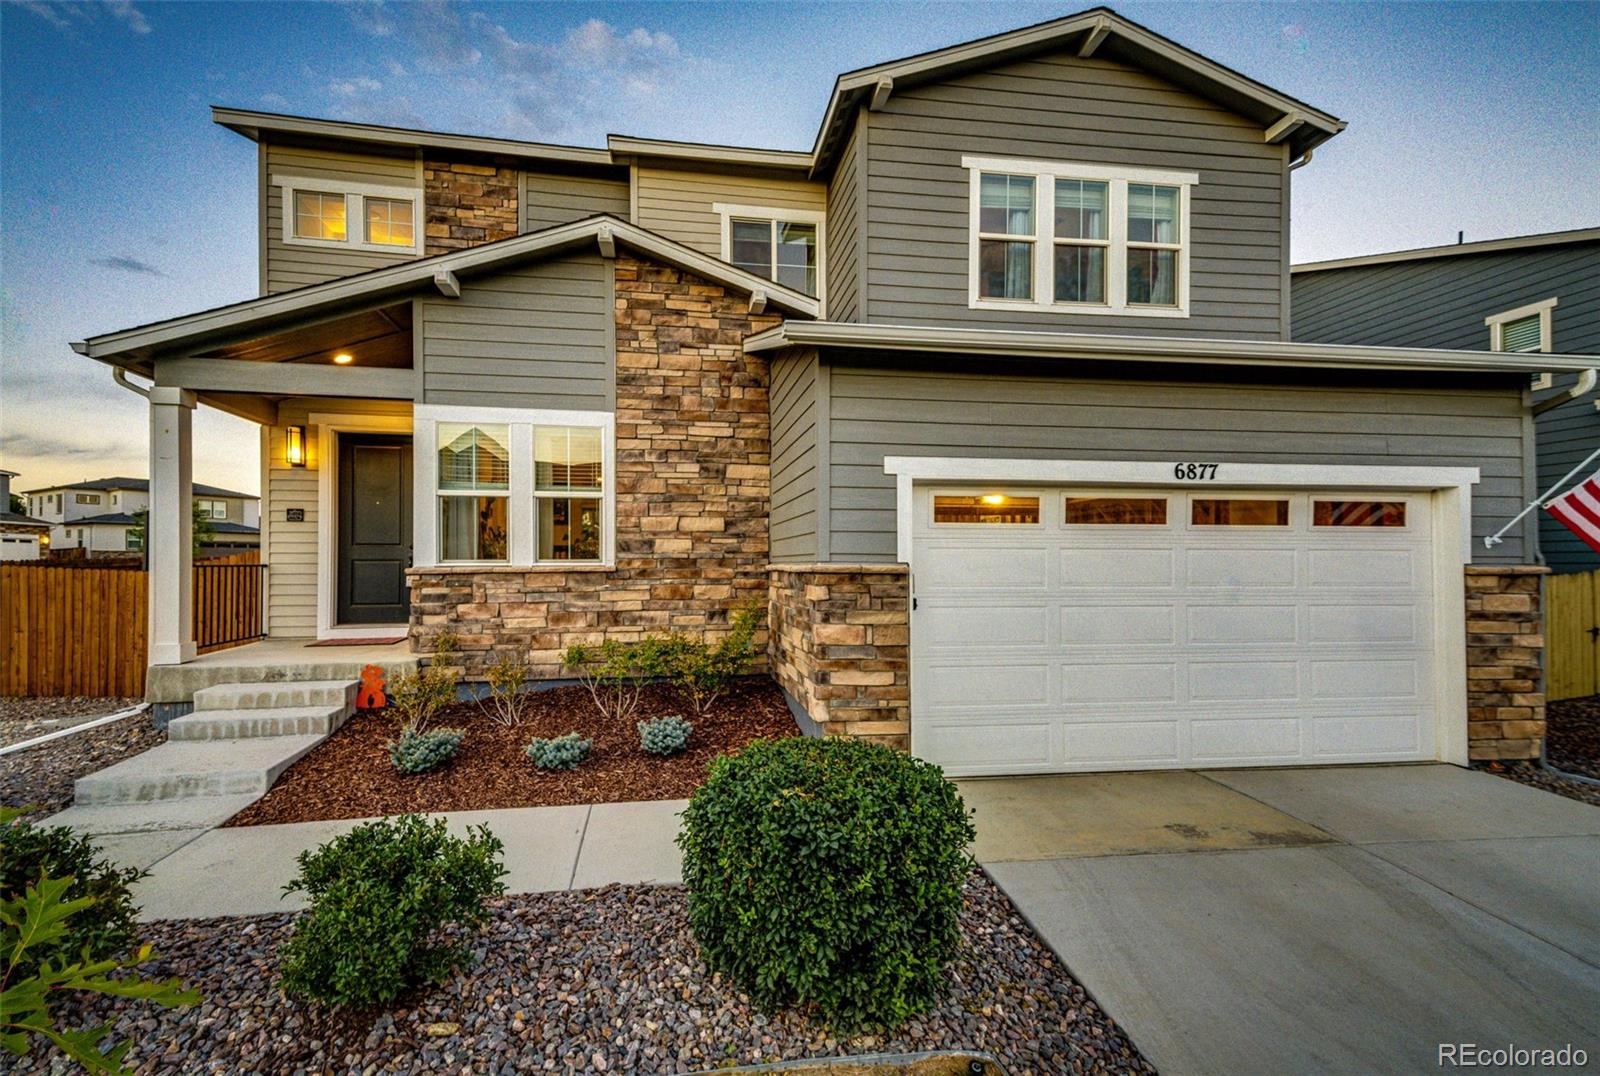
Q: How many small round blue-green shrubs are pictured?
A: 3